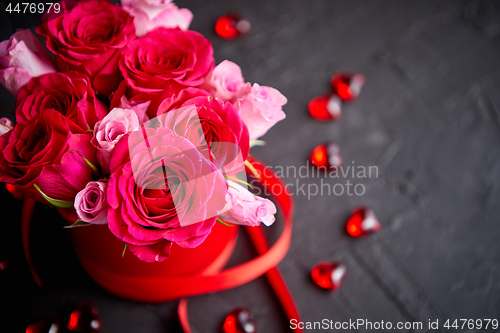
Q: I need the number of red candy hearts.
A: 9